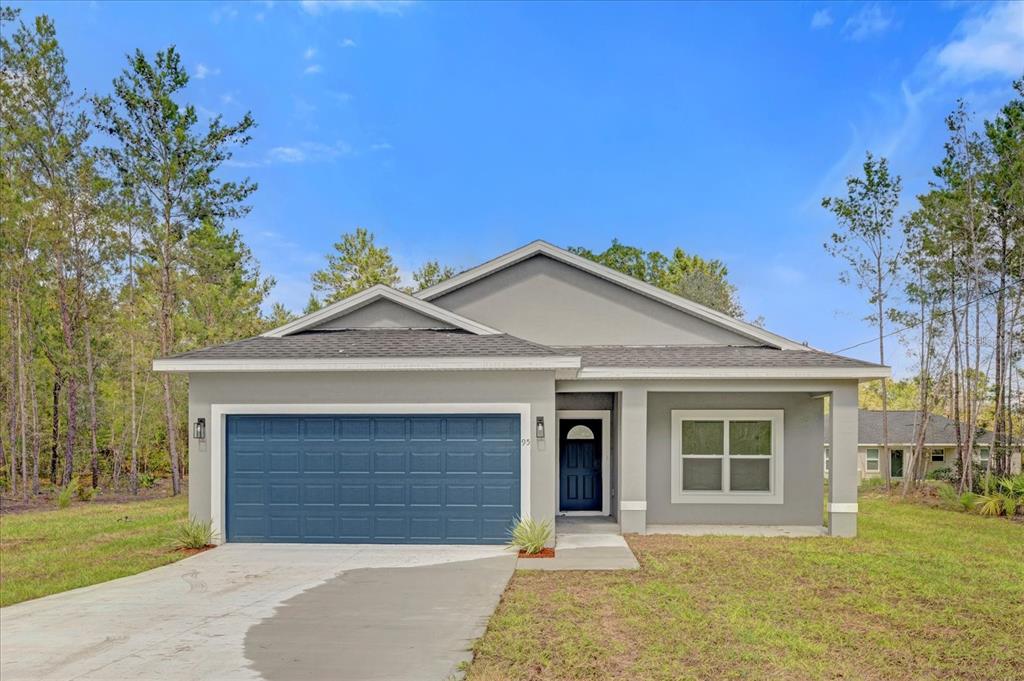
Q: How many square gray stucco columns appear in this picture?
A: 2